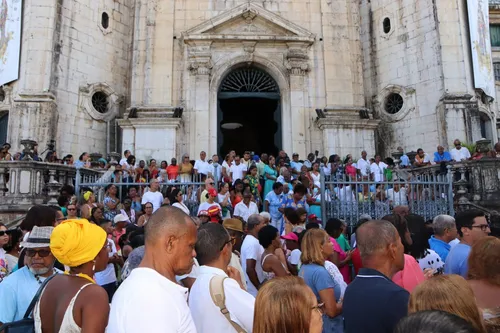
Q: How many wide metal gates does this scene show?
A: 2